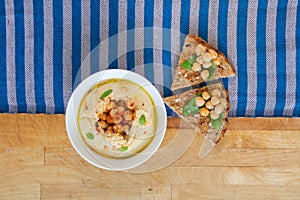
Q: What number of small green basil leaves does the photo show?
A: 4